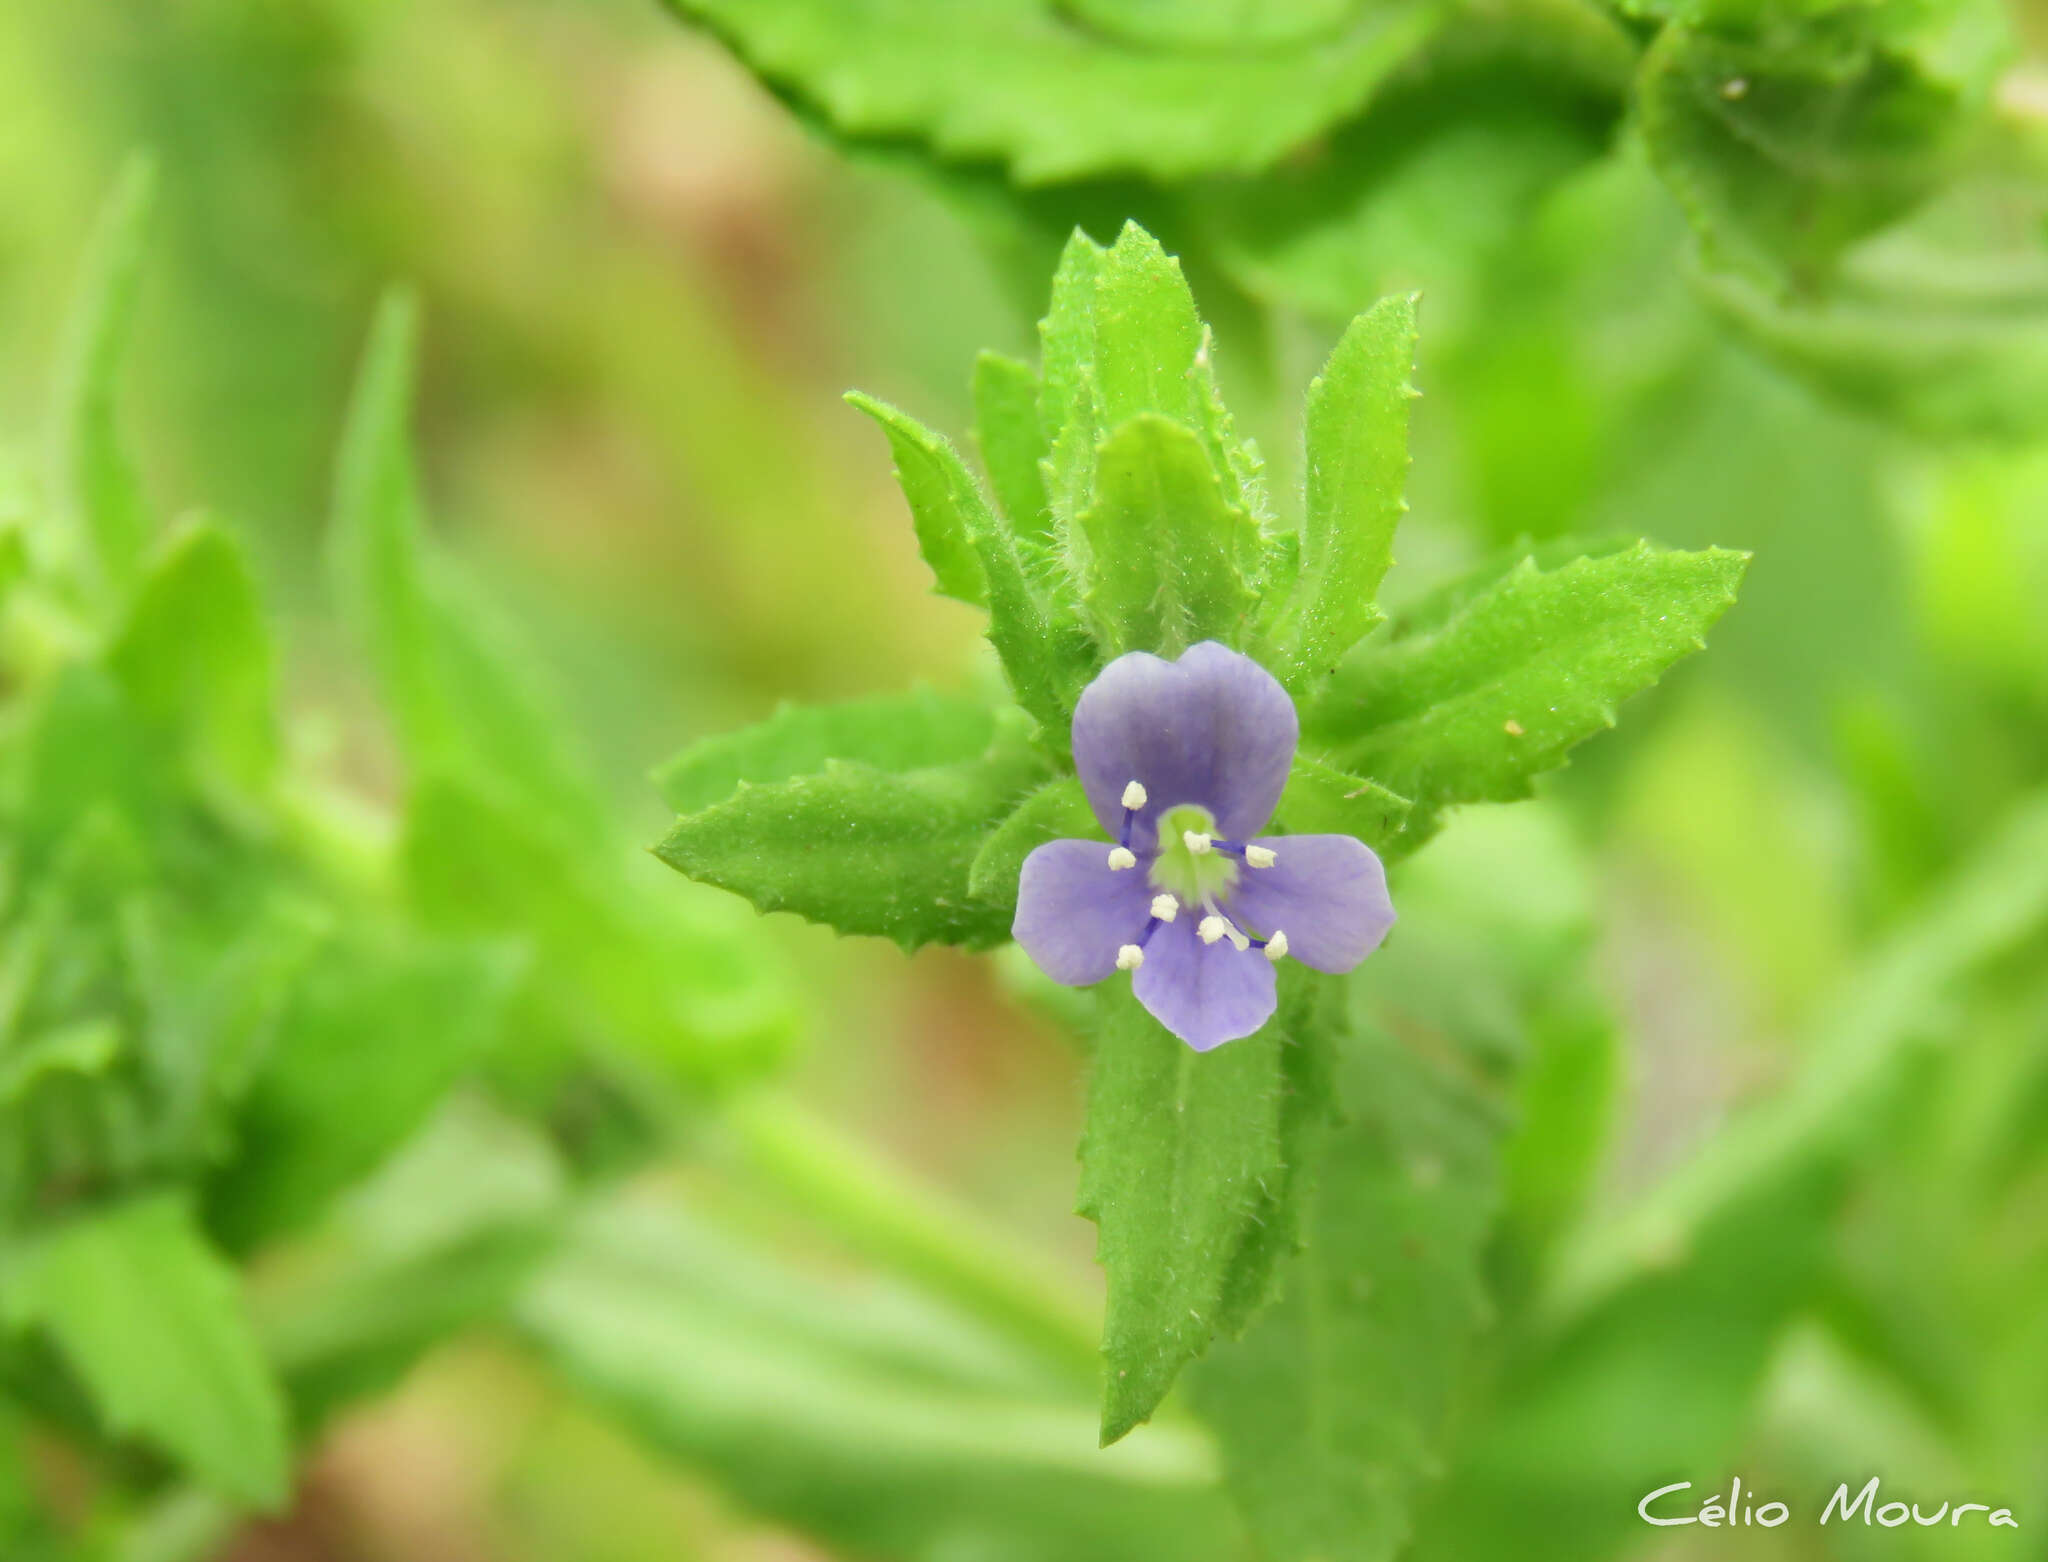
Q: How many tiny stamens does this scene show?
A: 8